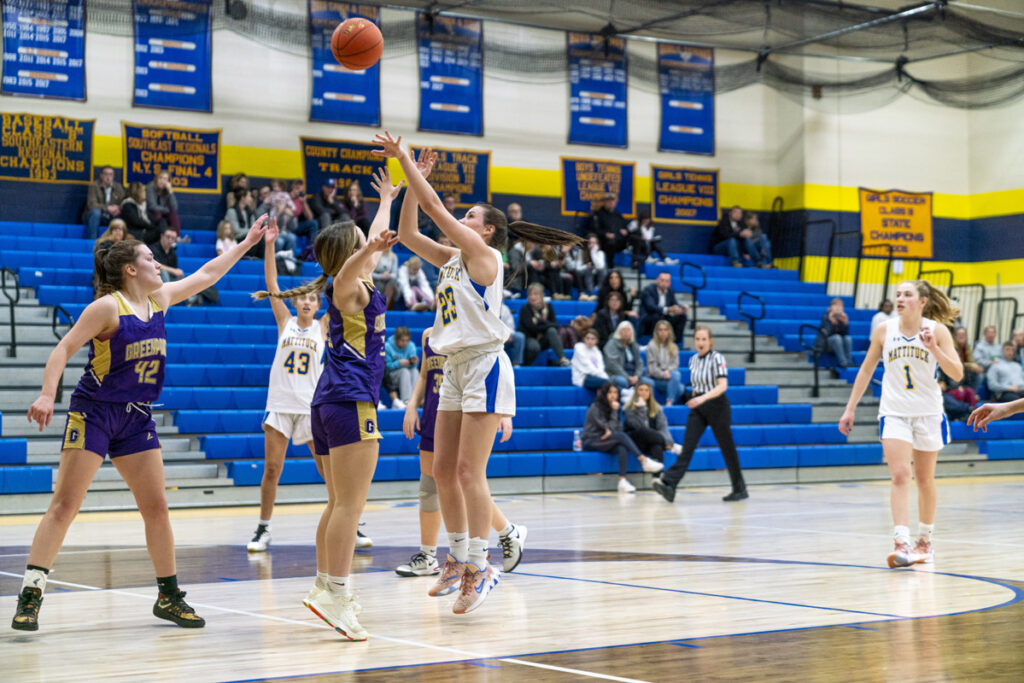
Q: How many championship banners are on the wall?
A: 13